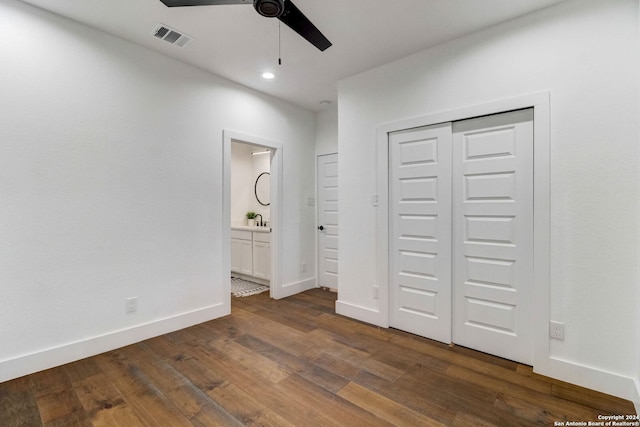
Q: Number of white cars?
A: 0